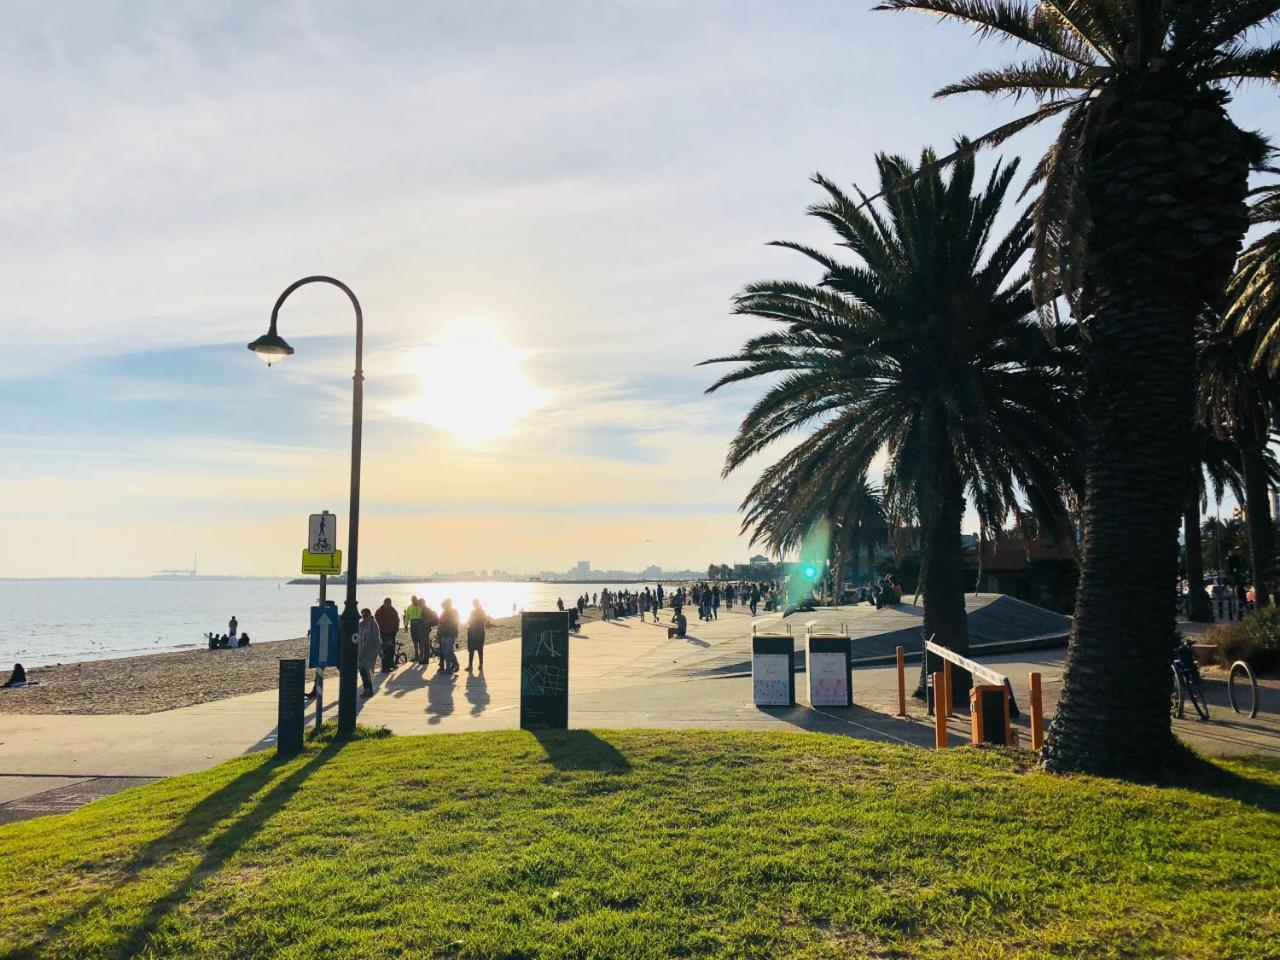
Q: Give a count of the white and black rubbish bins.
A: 2